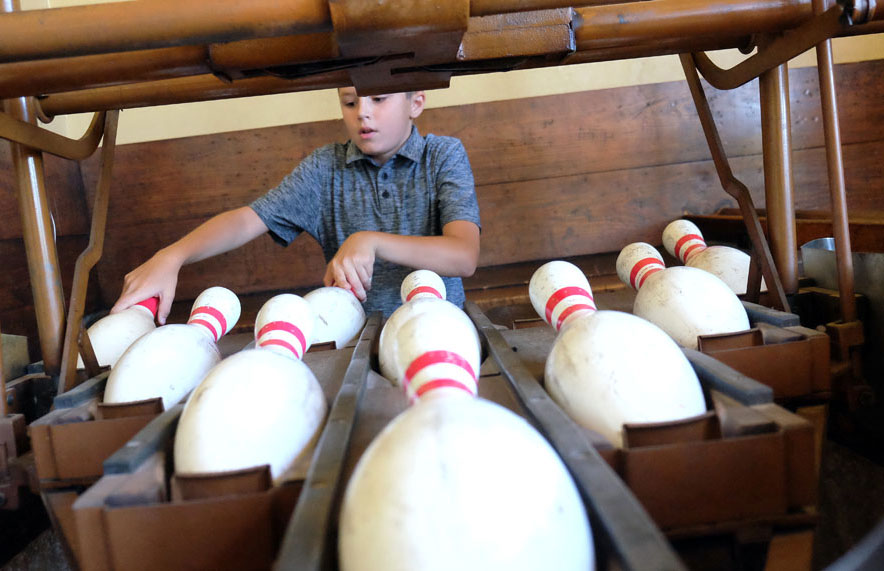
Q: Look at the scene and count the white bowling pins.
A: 9